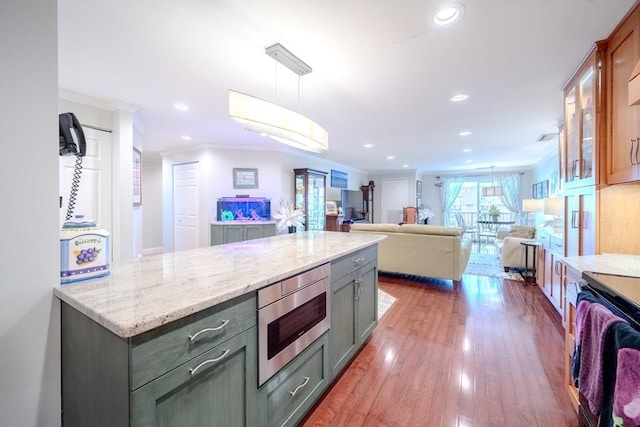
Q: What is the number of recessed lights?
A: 10